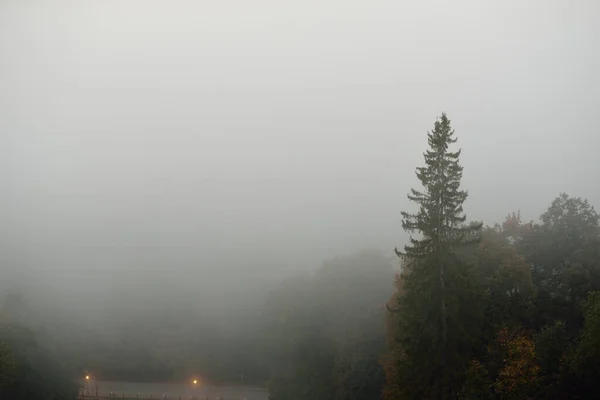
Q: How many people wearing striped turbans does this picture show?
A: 0